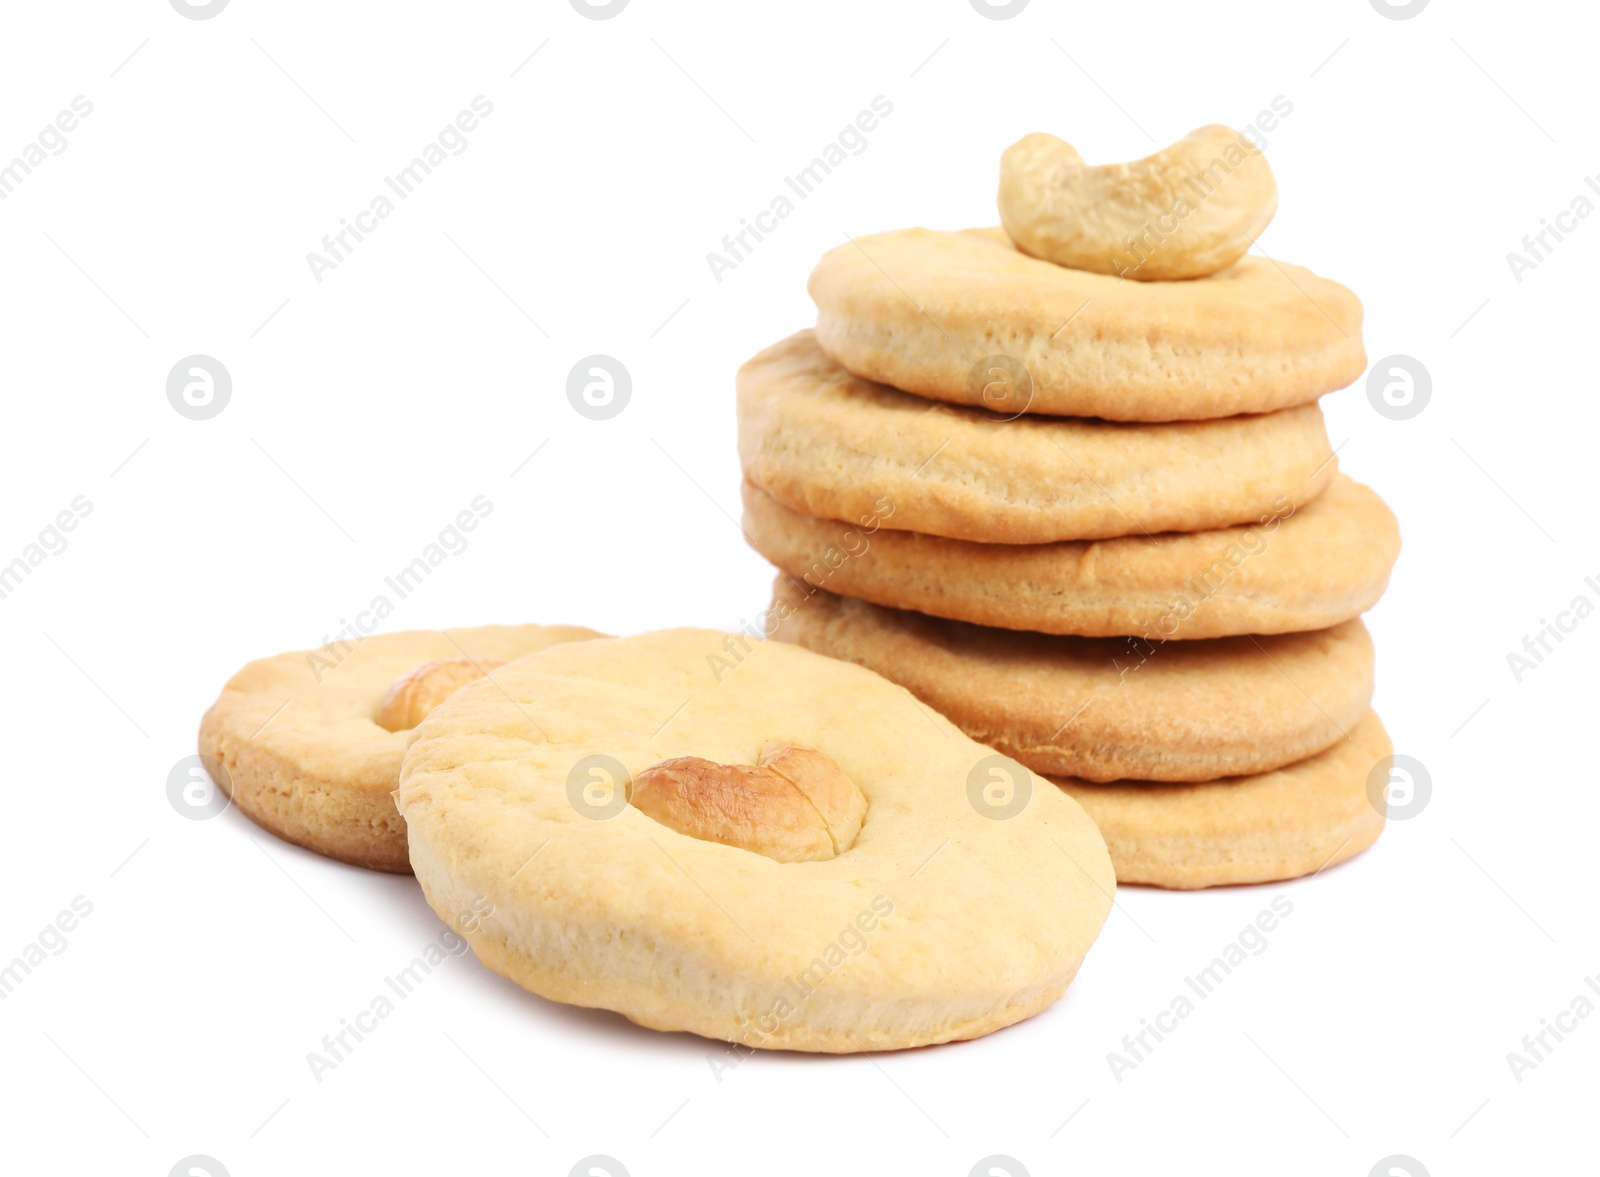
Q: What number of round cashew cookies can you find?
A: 7